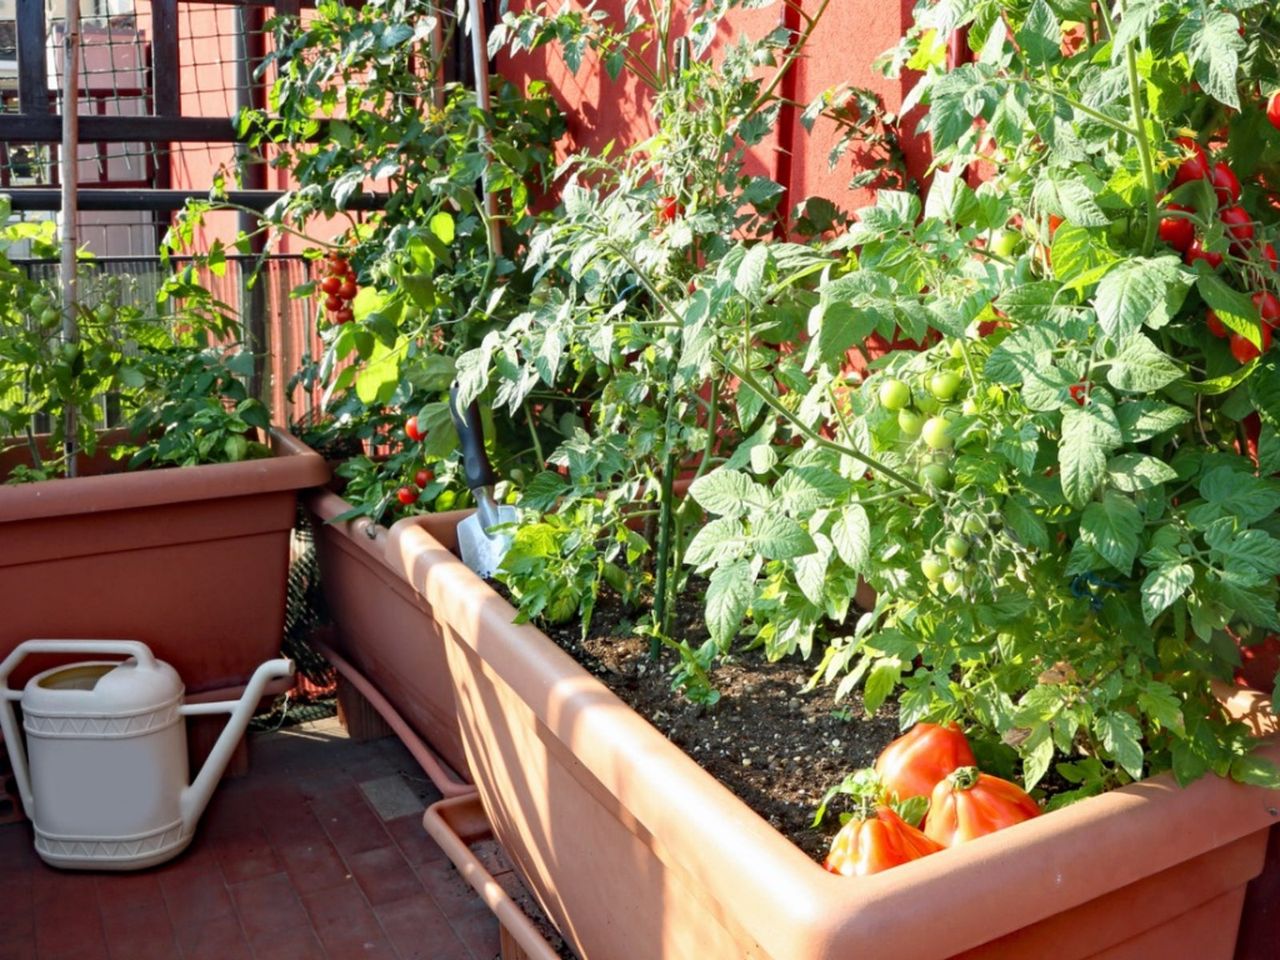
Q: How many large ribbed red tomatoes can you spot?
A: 3